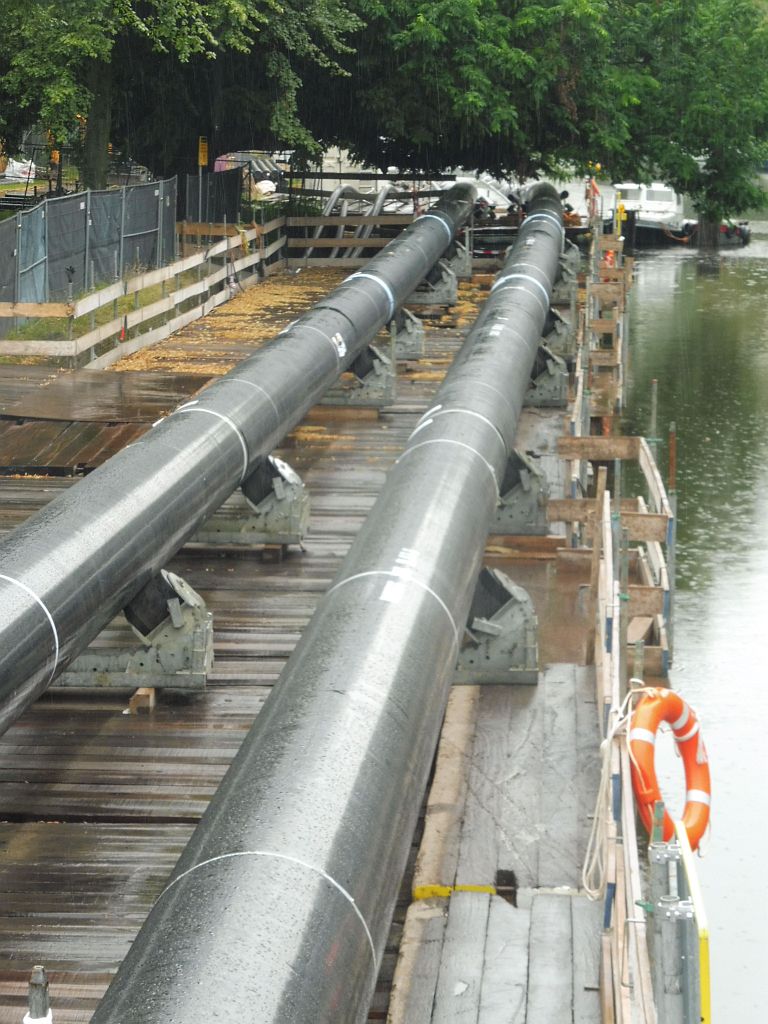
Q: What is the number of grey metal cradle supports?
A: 12